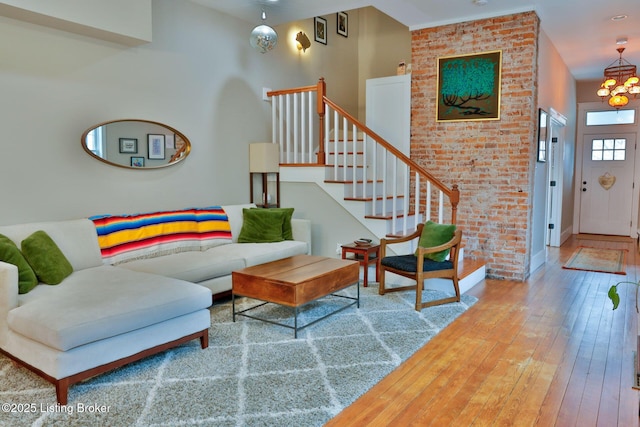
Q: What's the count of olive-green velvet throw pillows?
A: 5